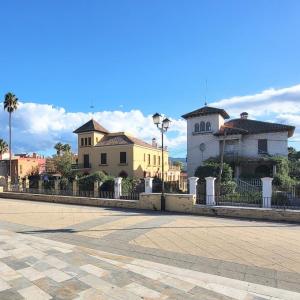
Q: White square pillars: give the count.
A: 5